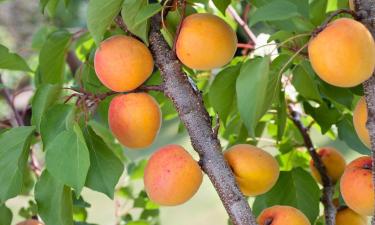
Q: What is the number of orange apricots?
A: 11